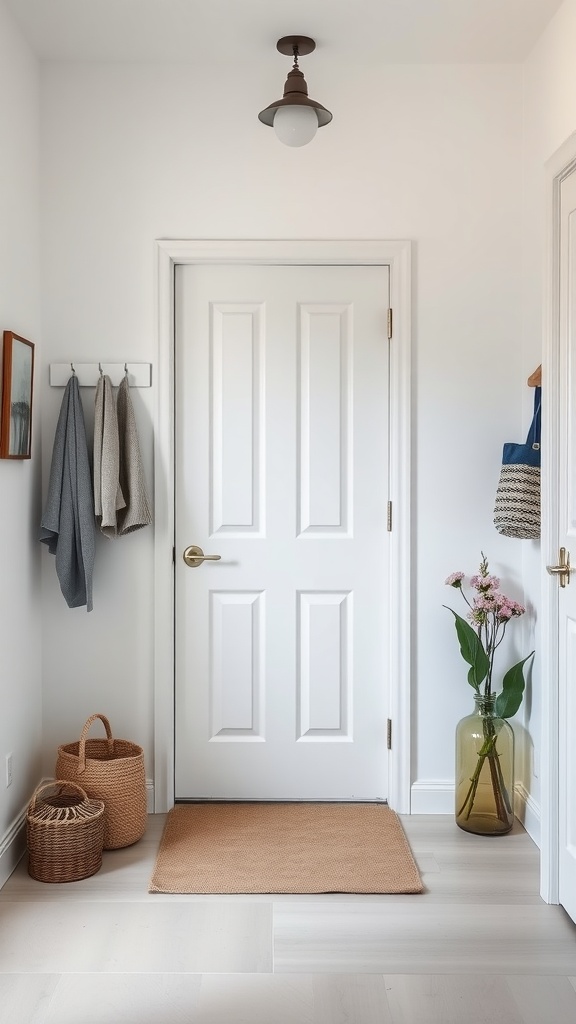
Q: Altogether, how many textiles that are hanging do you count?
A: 3